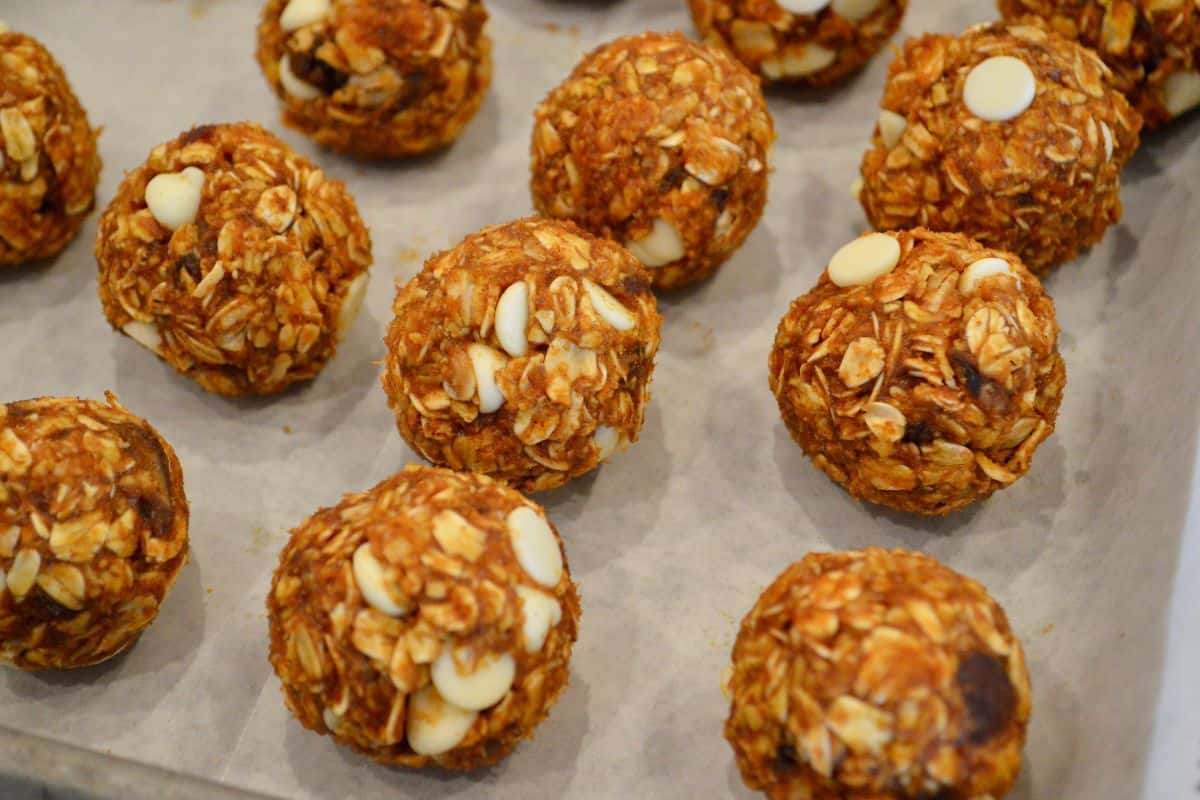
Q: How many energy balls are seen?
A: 12